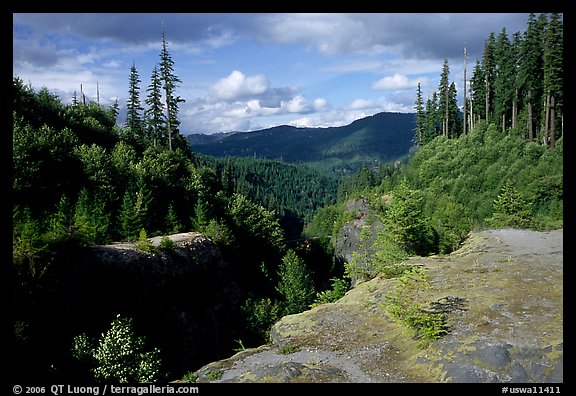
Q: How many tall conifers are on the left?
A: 3